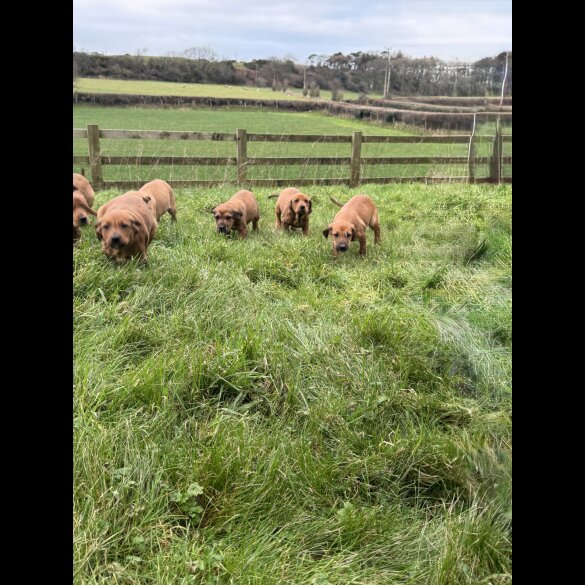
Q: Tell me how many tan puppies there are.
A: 7